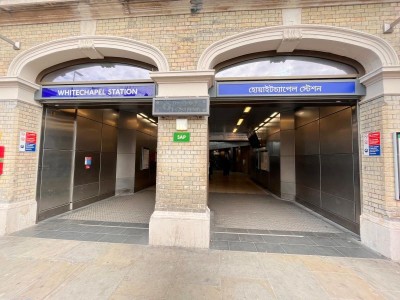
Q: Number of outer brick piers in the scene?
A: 2